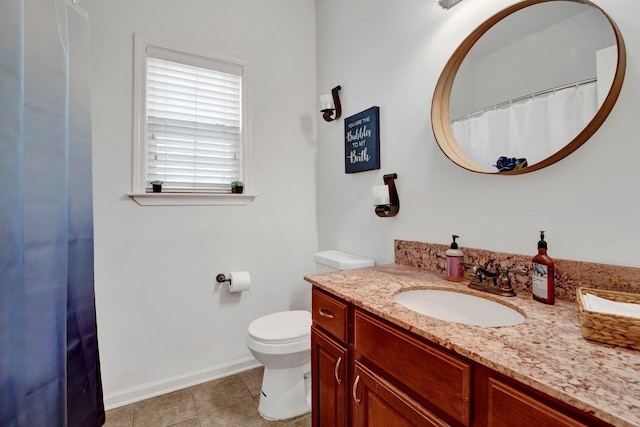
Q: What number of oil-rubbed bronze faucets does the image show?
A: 1